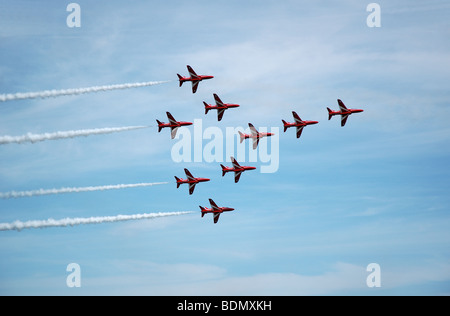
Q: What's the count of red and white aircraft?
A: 9